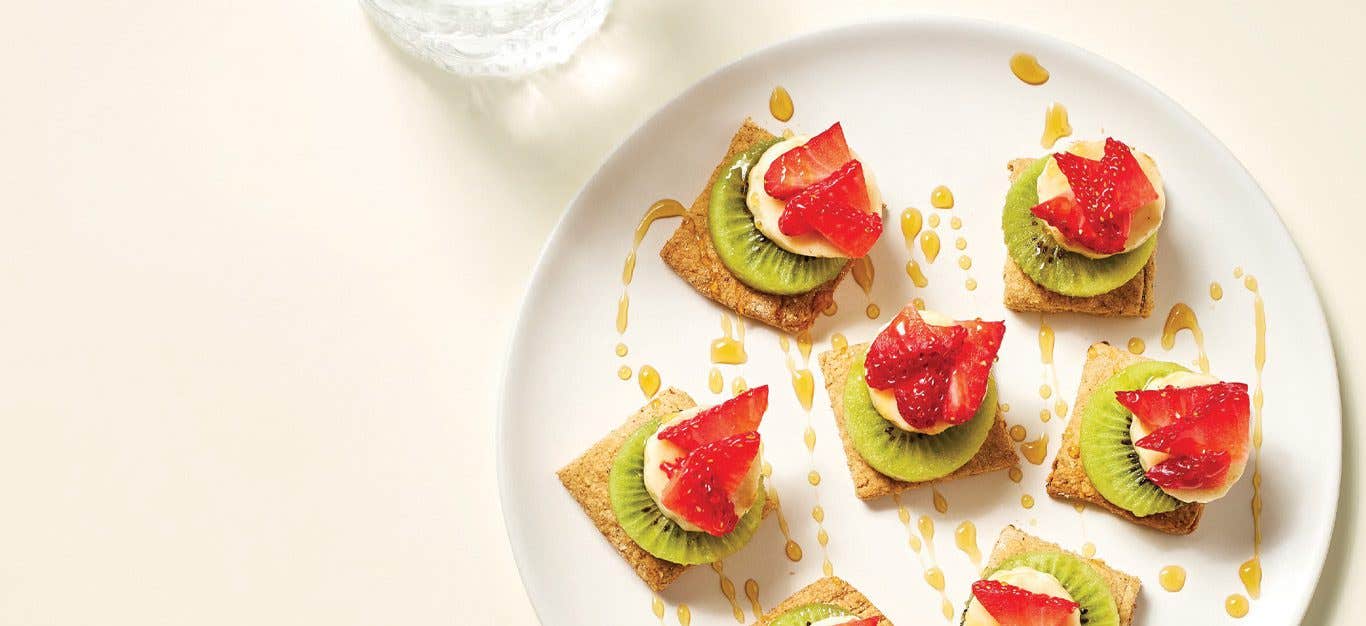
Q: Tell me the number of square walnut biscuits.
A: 7